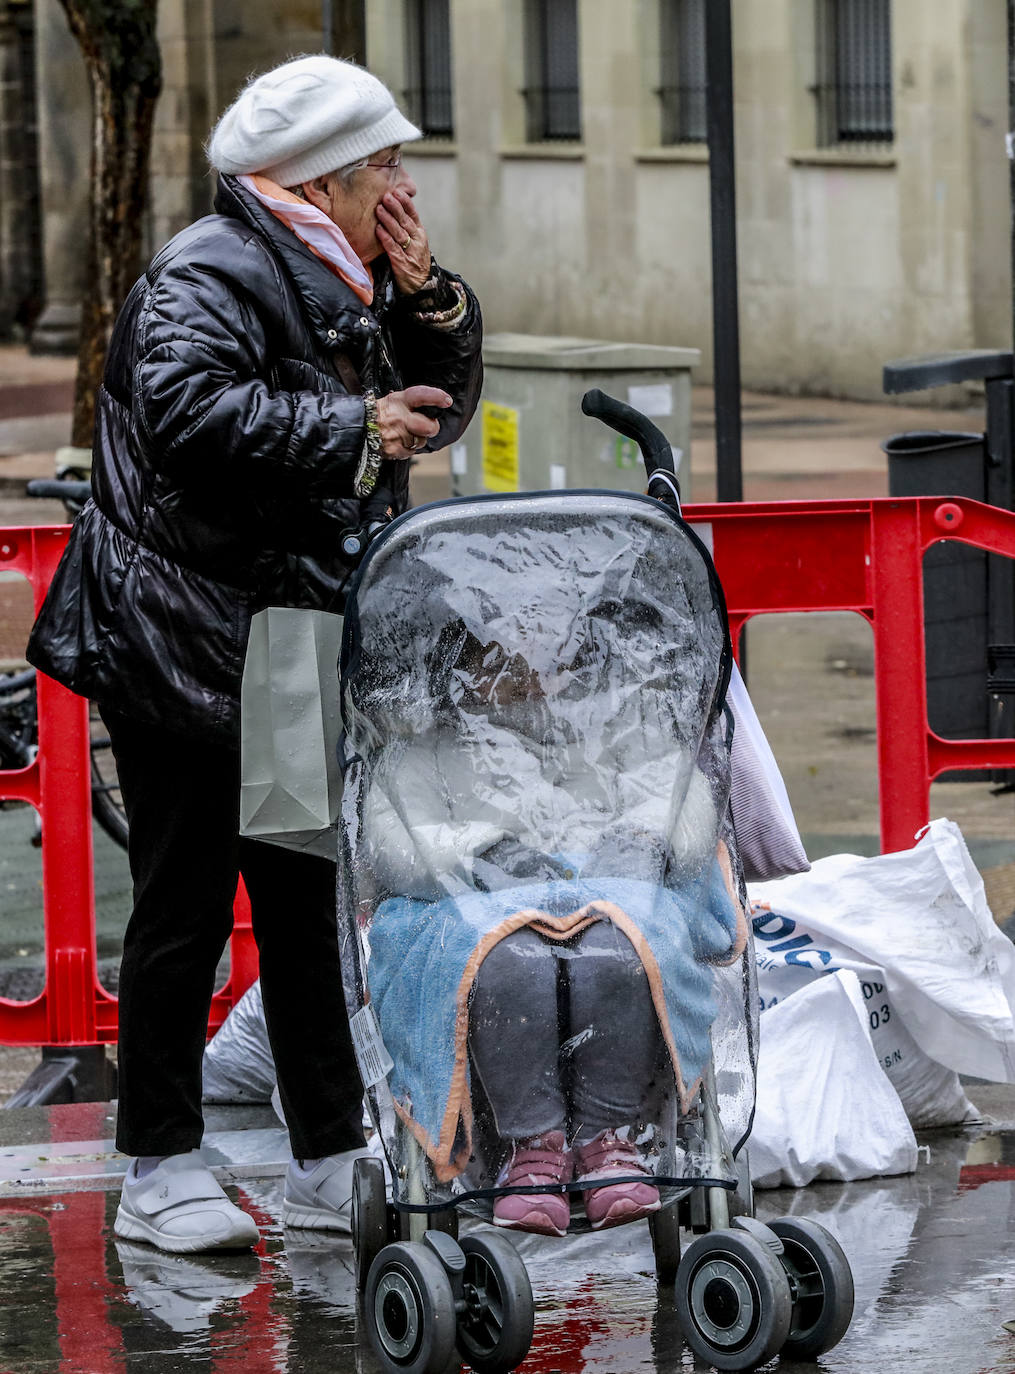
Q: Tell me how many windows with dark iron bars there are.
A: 4